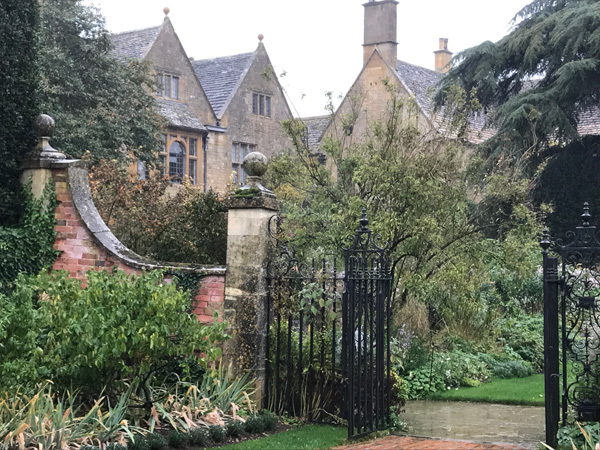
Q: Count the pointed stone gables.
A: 3